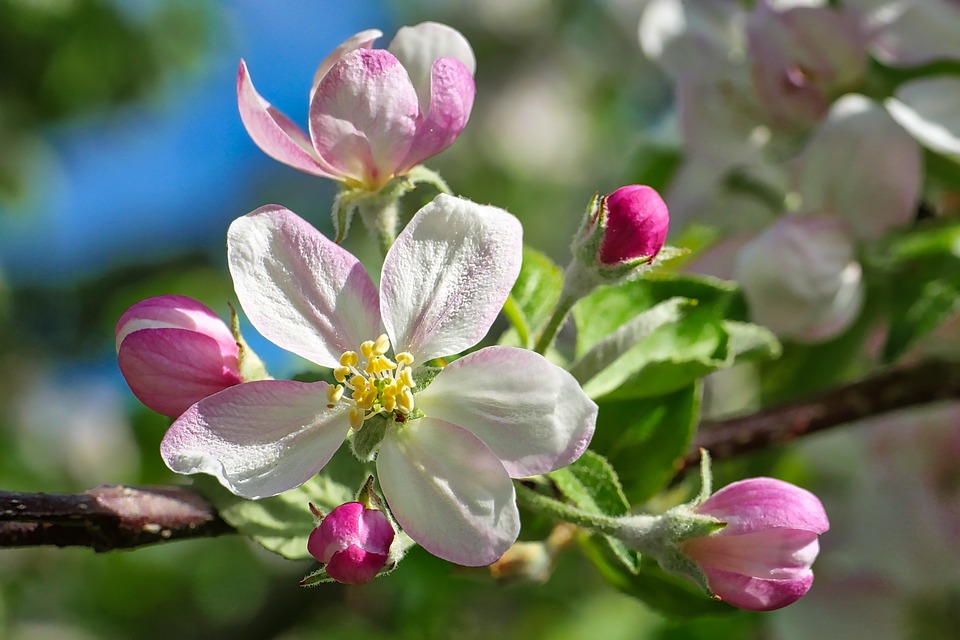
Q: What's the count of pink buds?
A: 4